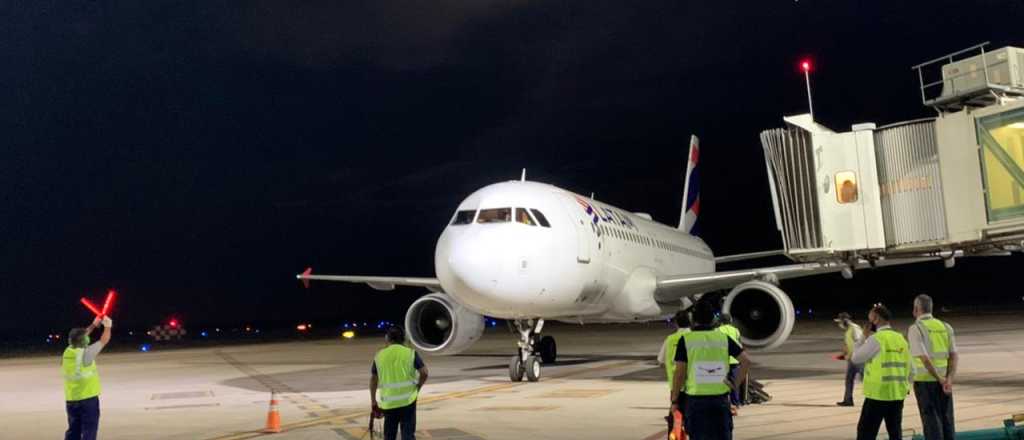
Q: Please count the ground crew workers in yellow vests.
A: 8